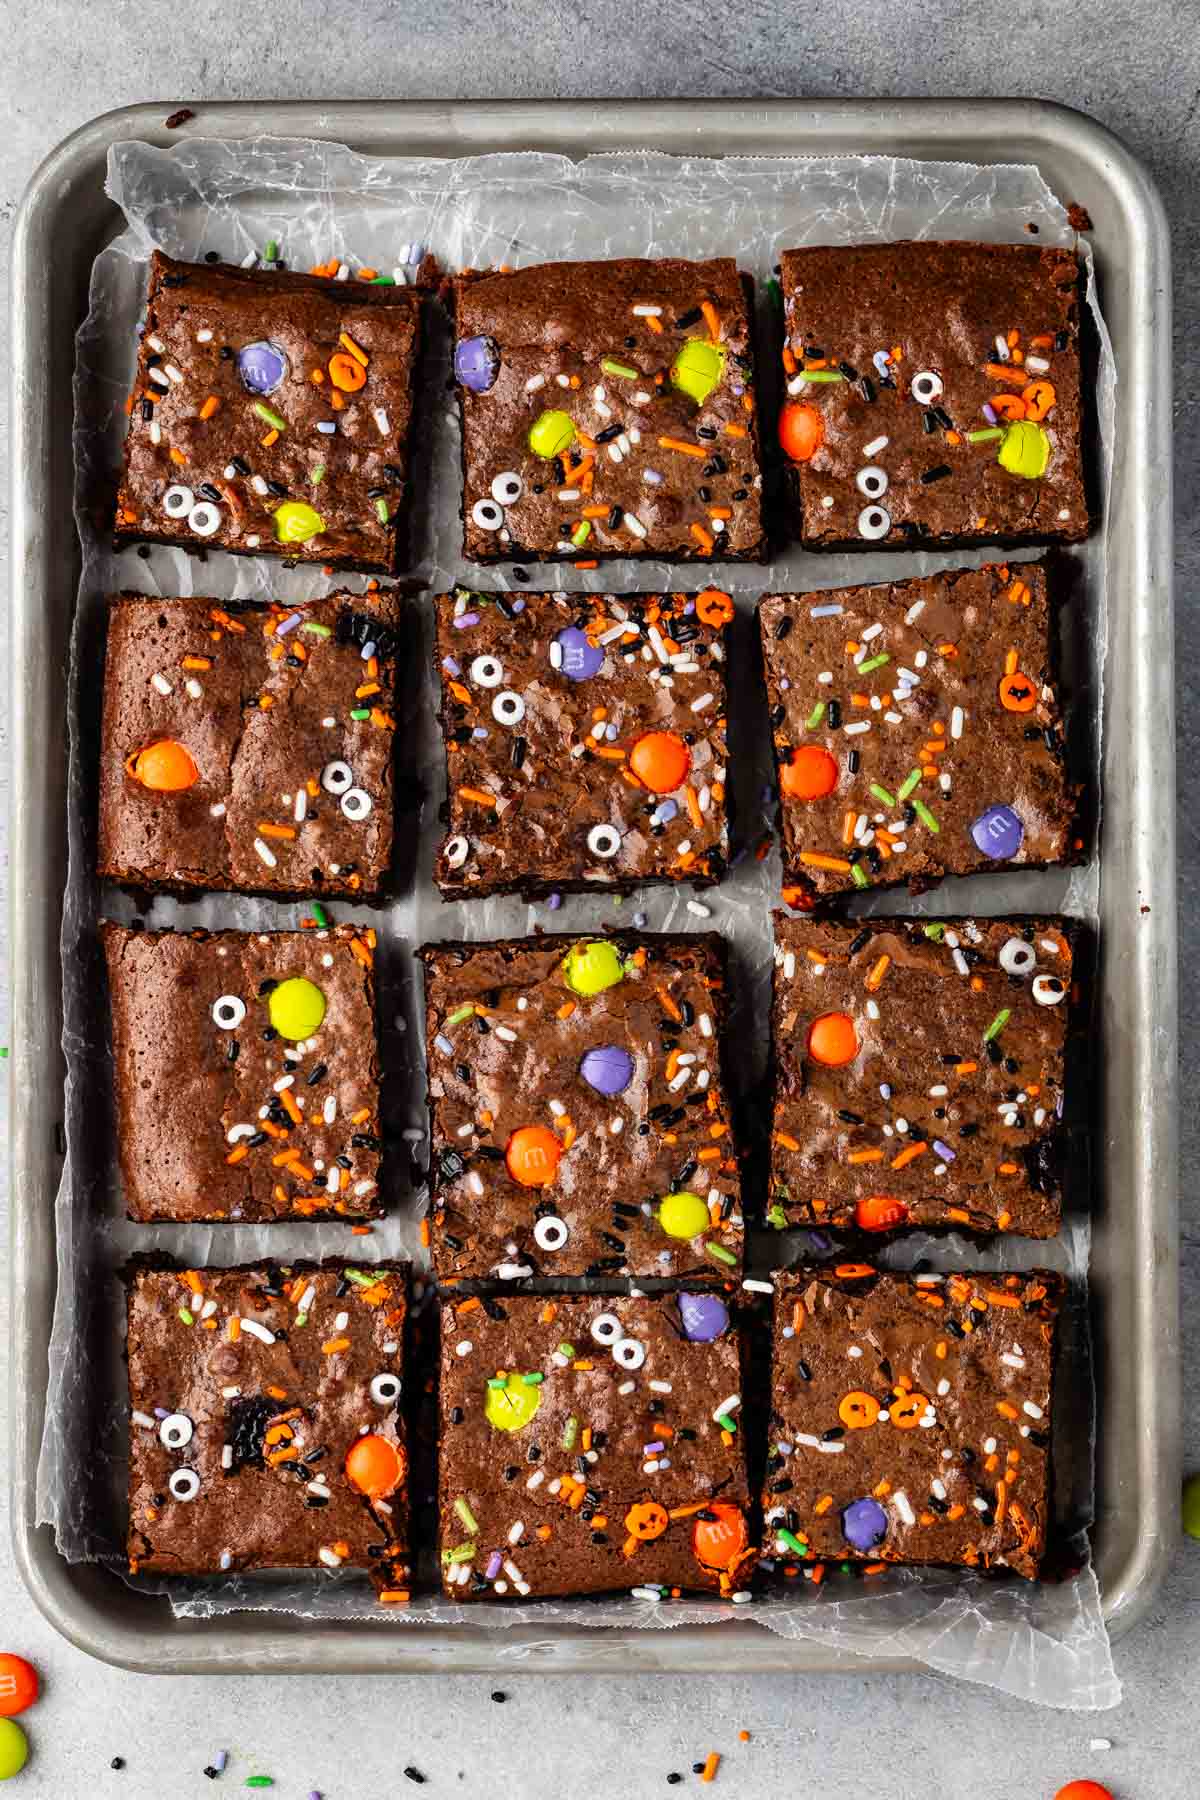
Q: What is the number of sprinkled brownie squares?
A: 12